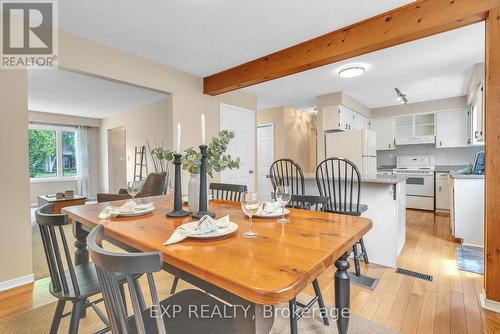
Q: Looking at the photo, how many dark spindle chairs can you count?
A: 6